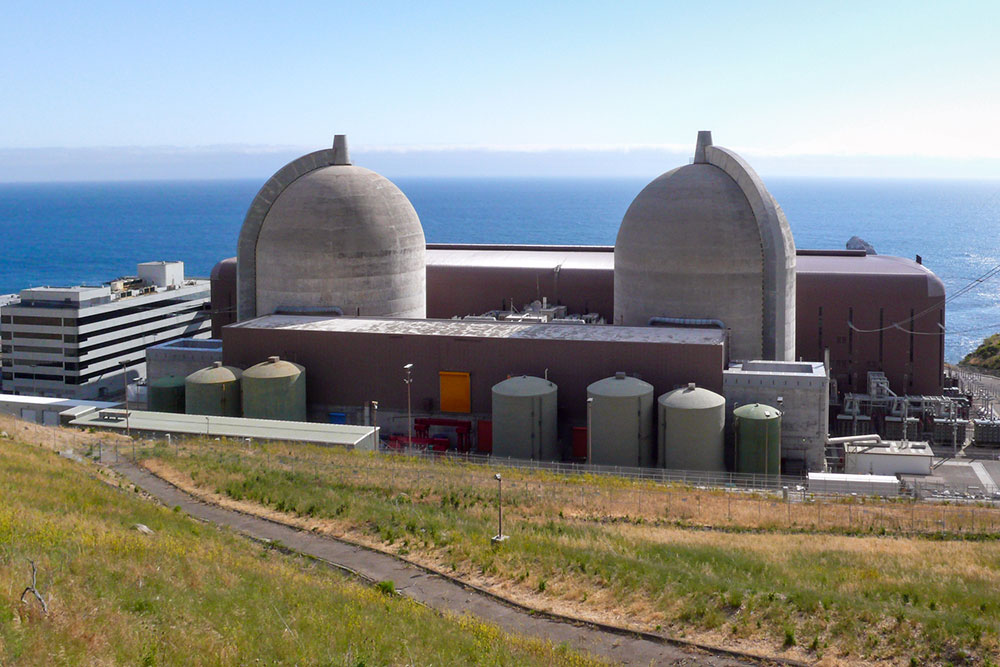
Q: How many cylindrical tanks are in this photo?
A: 7